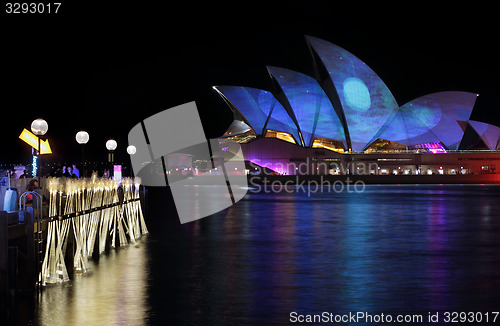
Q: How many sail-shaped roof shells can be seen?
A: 5